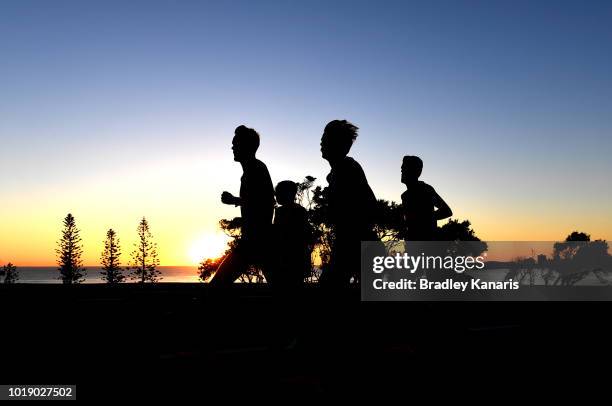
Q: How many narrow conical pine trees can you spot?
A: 3